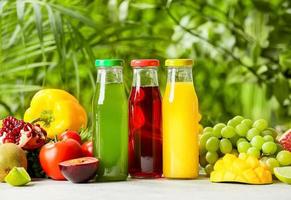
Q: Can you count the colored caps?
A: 3